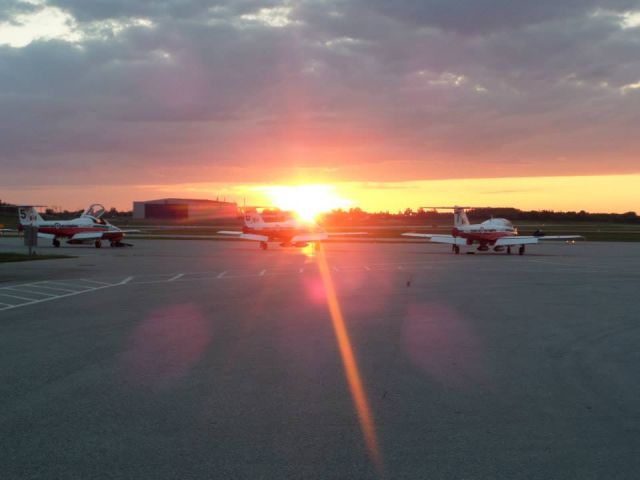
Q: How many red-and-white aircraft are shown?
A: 3